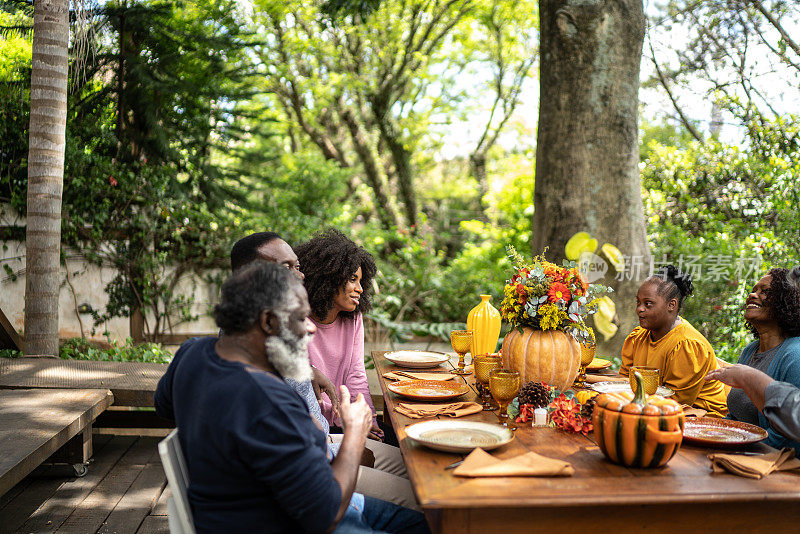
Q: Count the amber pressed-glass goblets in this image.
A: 5